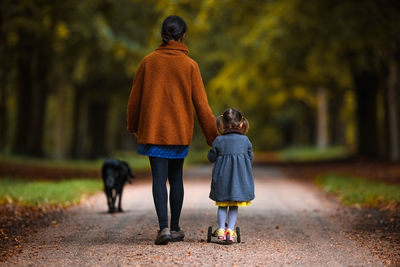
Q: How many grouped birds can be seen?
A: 0